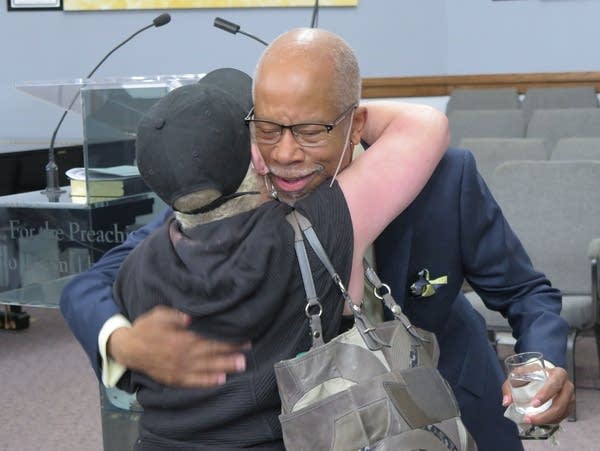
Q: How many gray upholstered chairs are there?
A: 7